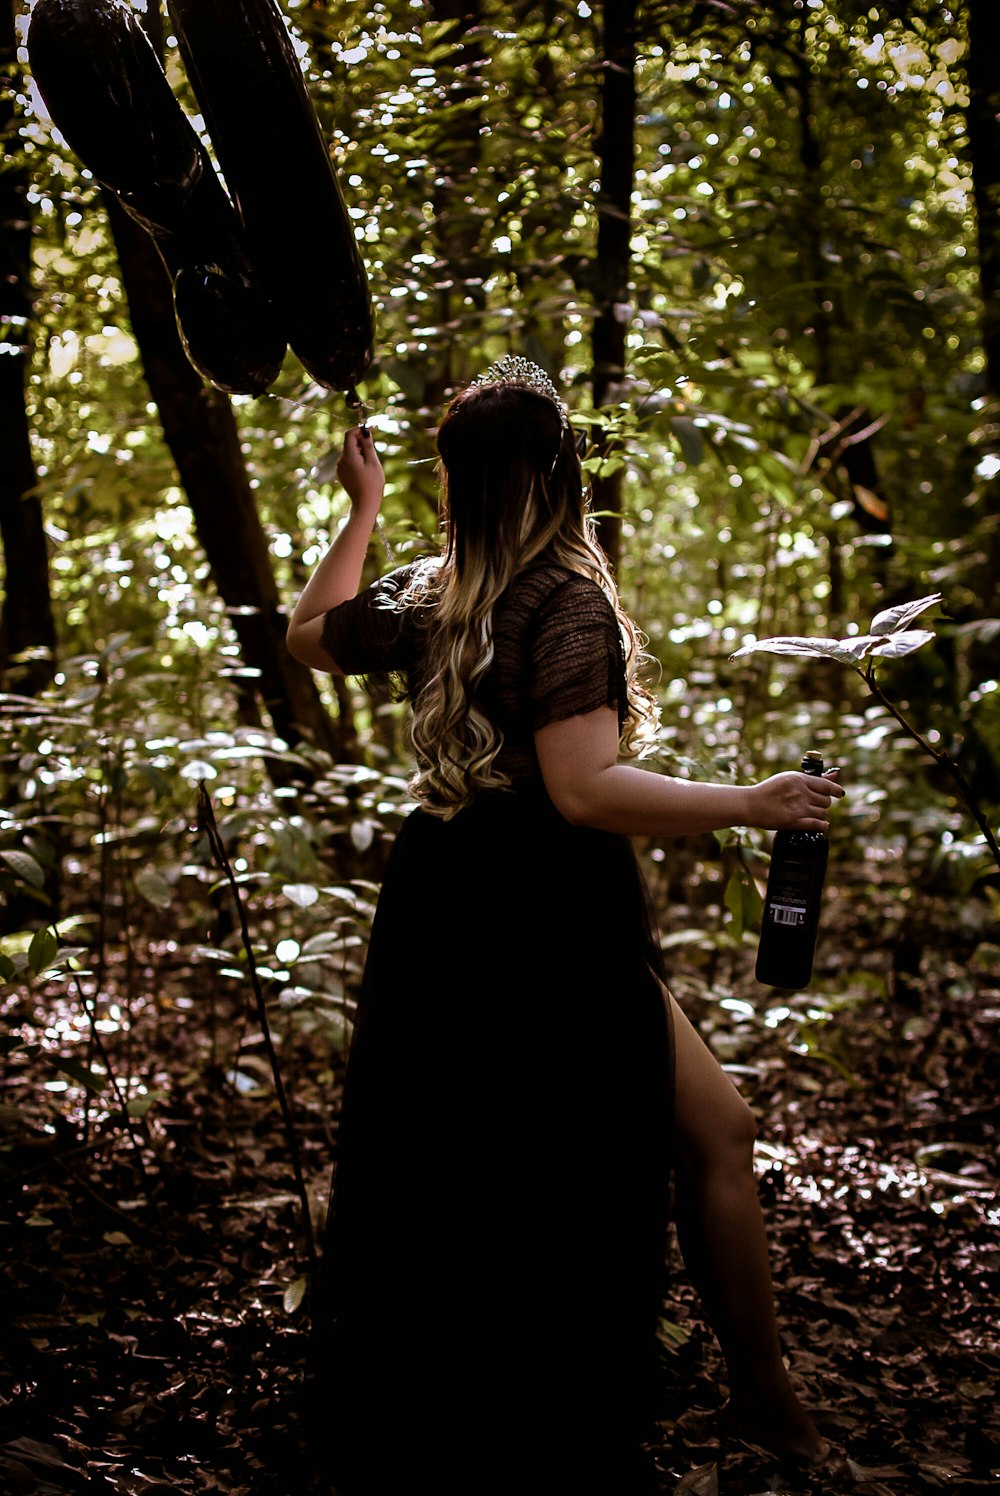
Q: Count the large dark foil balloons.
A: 2